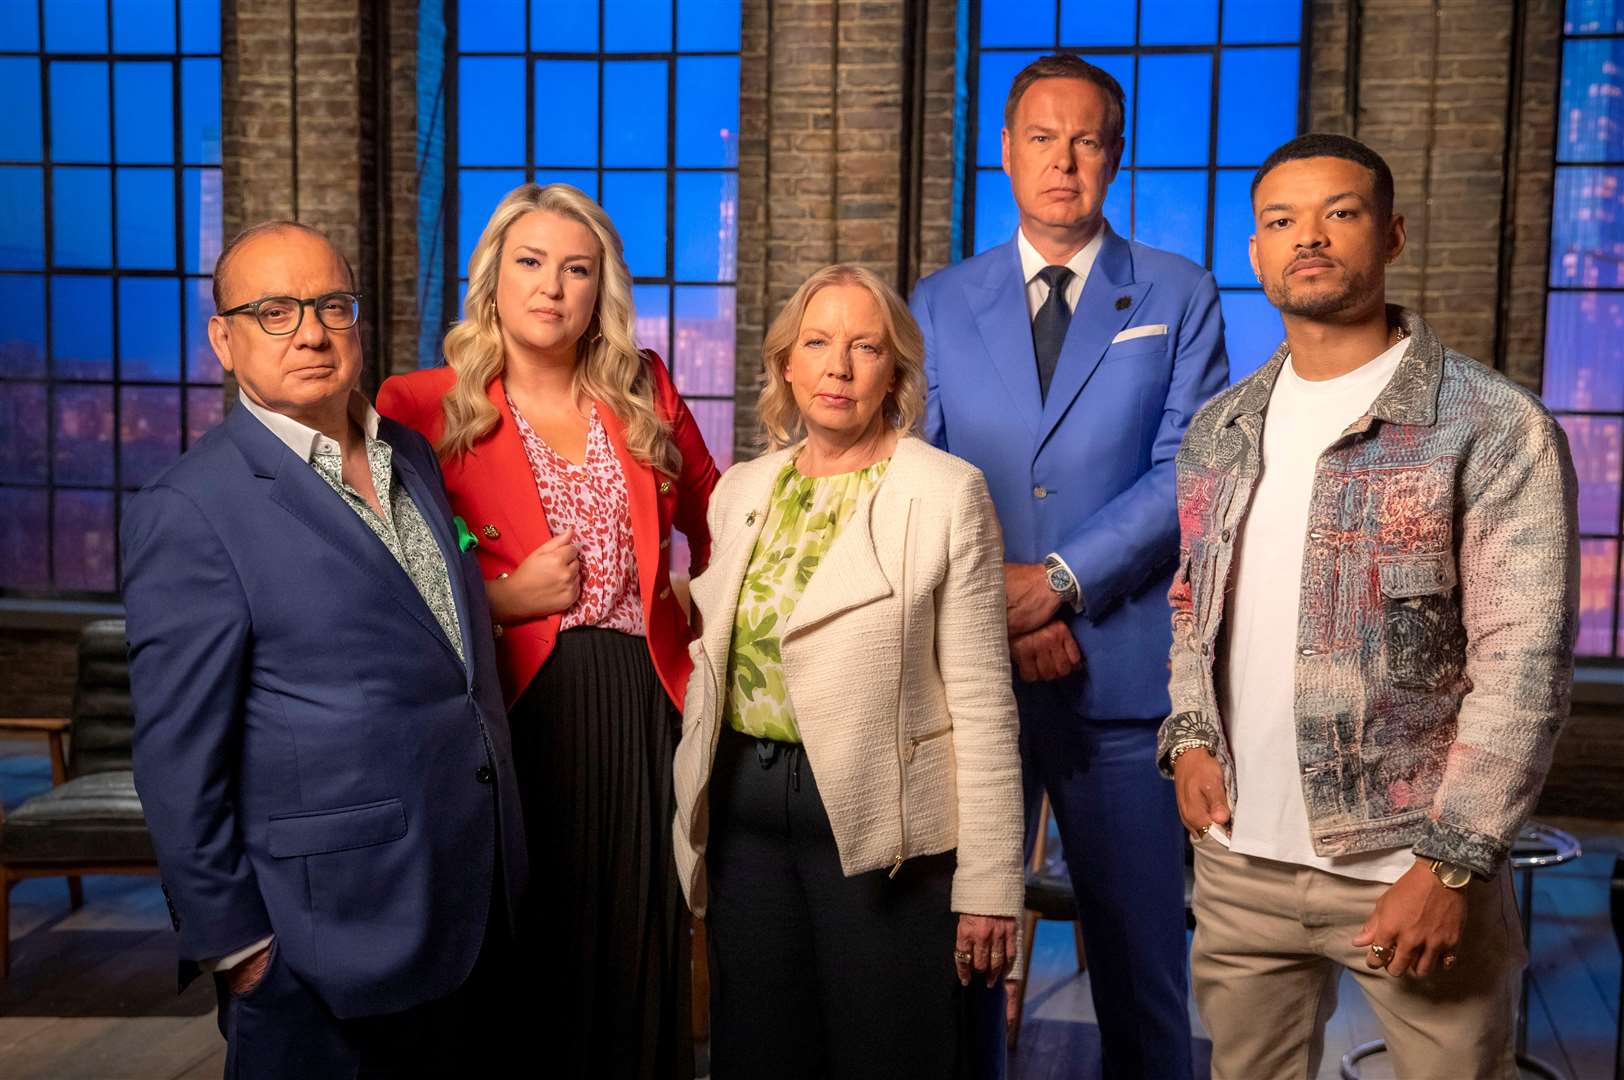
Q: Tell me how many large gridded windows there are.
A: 4